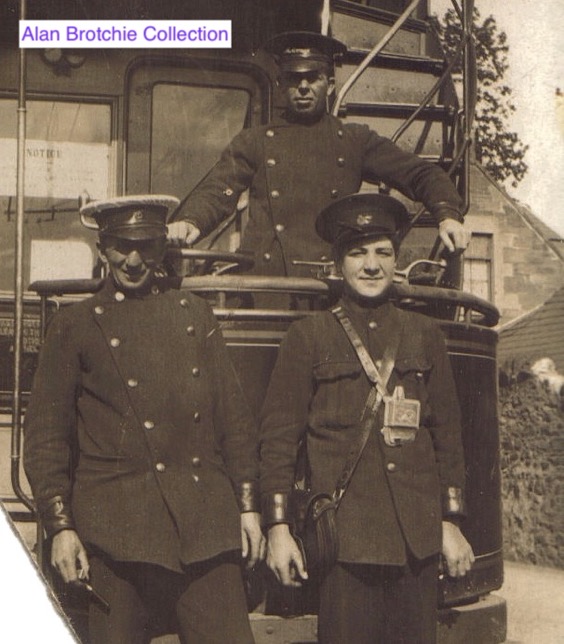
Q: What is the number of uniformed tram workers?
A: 3